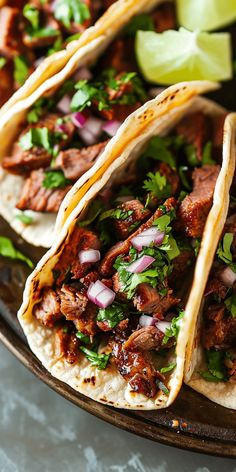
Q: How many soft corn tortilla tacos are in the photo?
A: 4